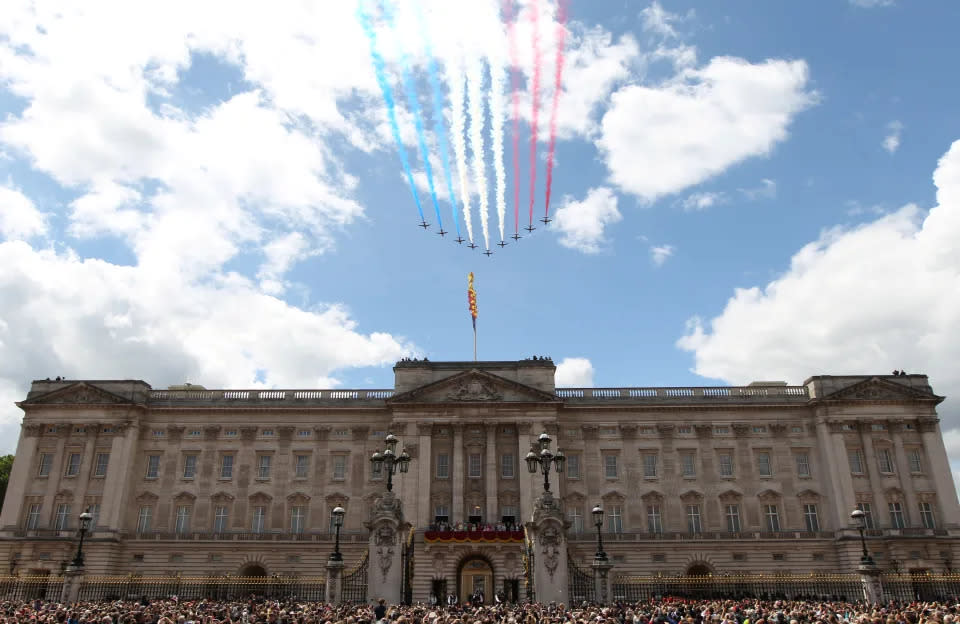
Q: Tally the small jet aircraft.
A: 9